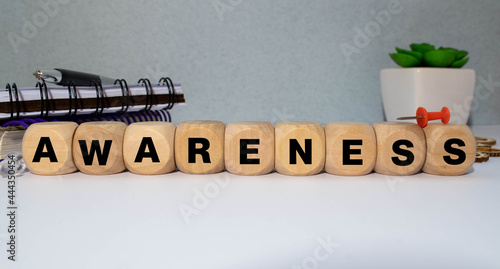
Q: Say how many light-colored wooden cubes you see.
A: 9